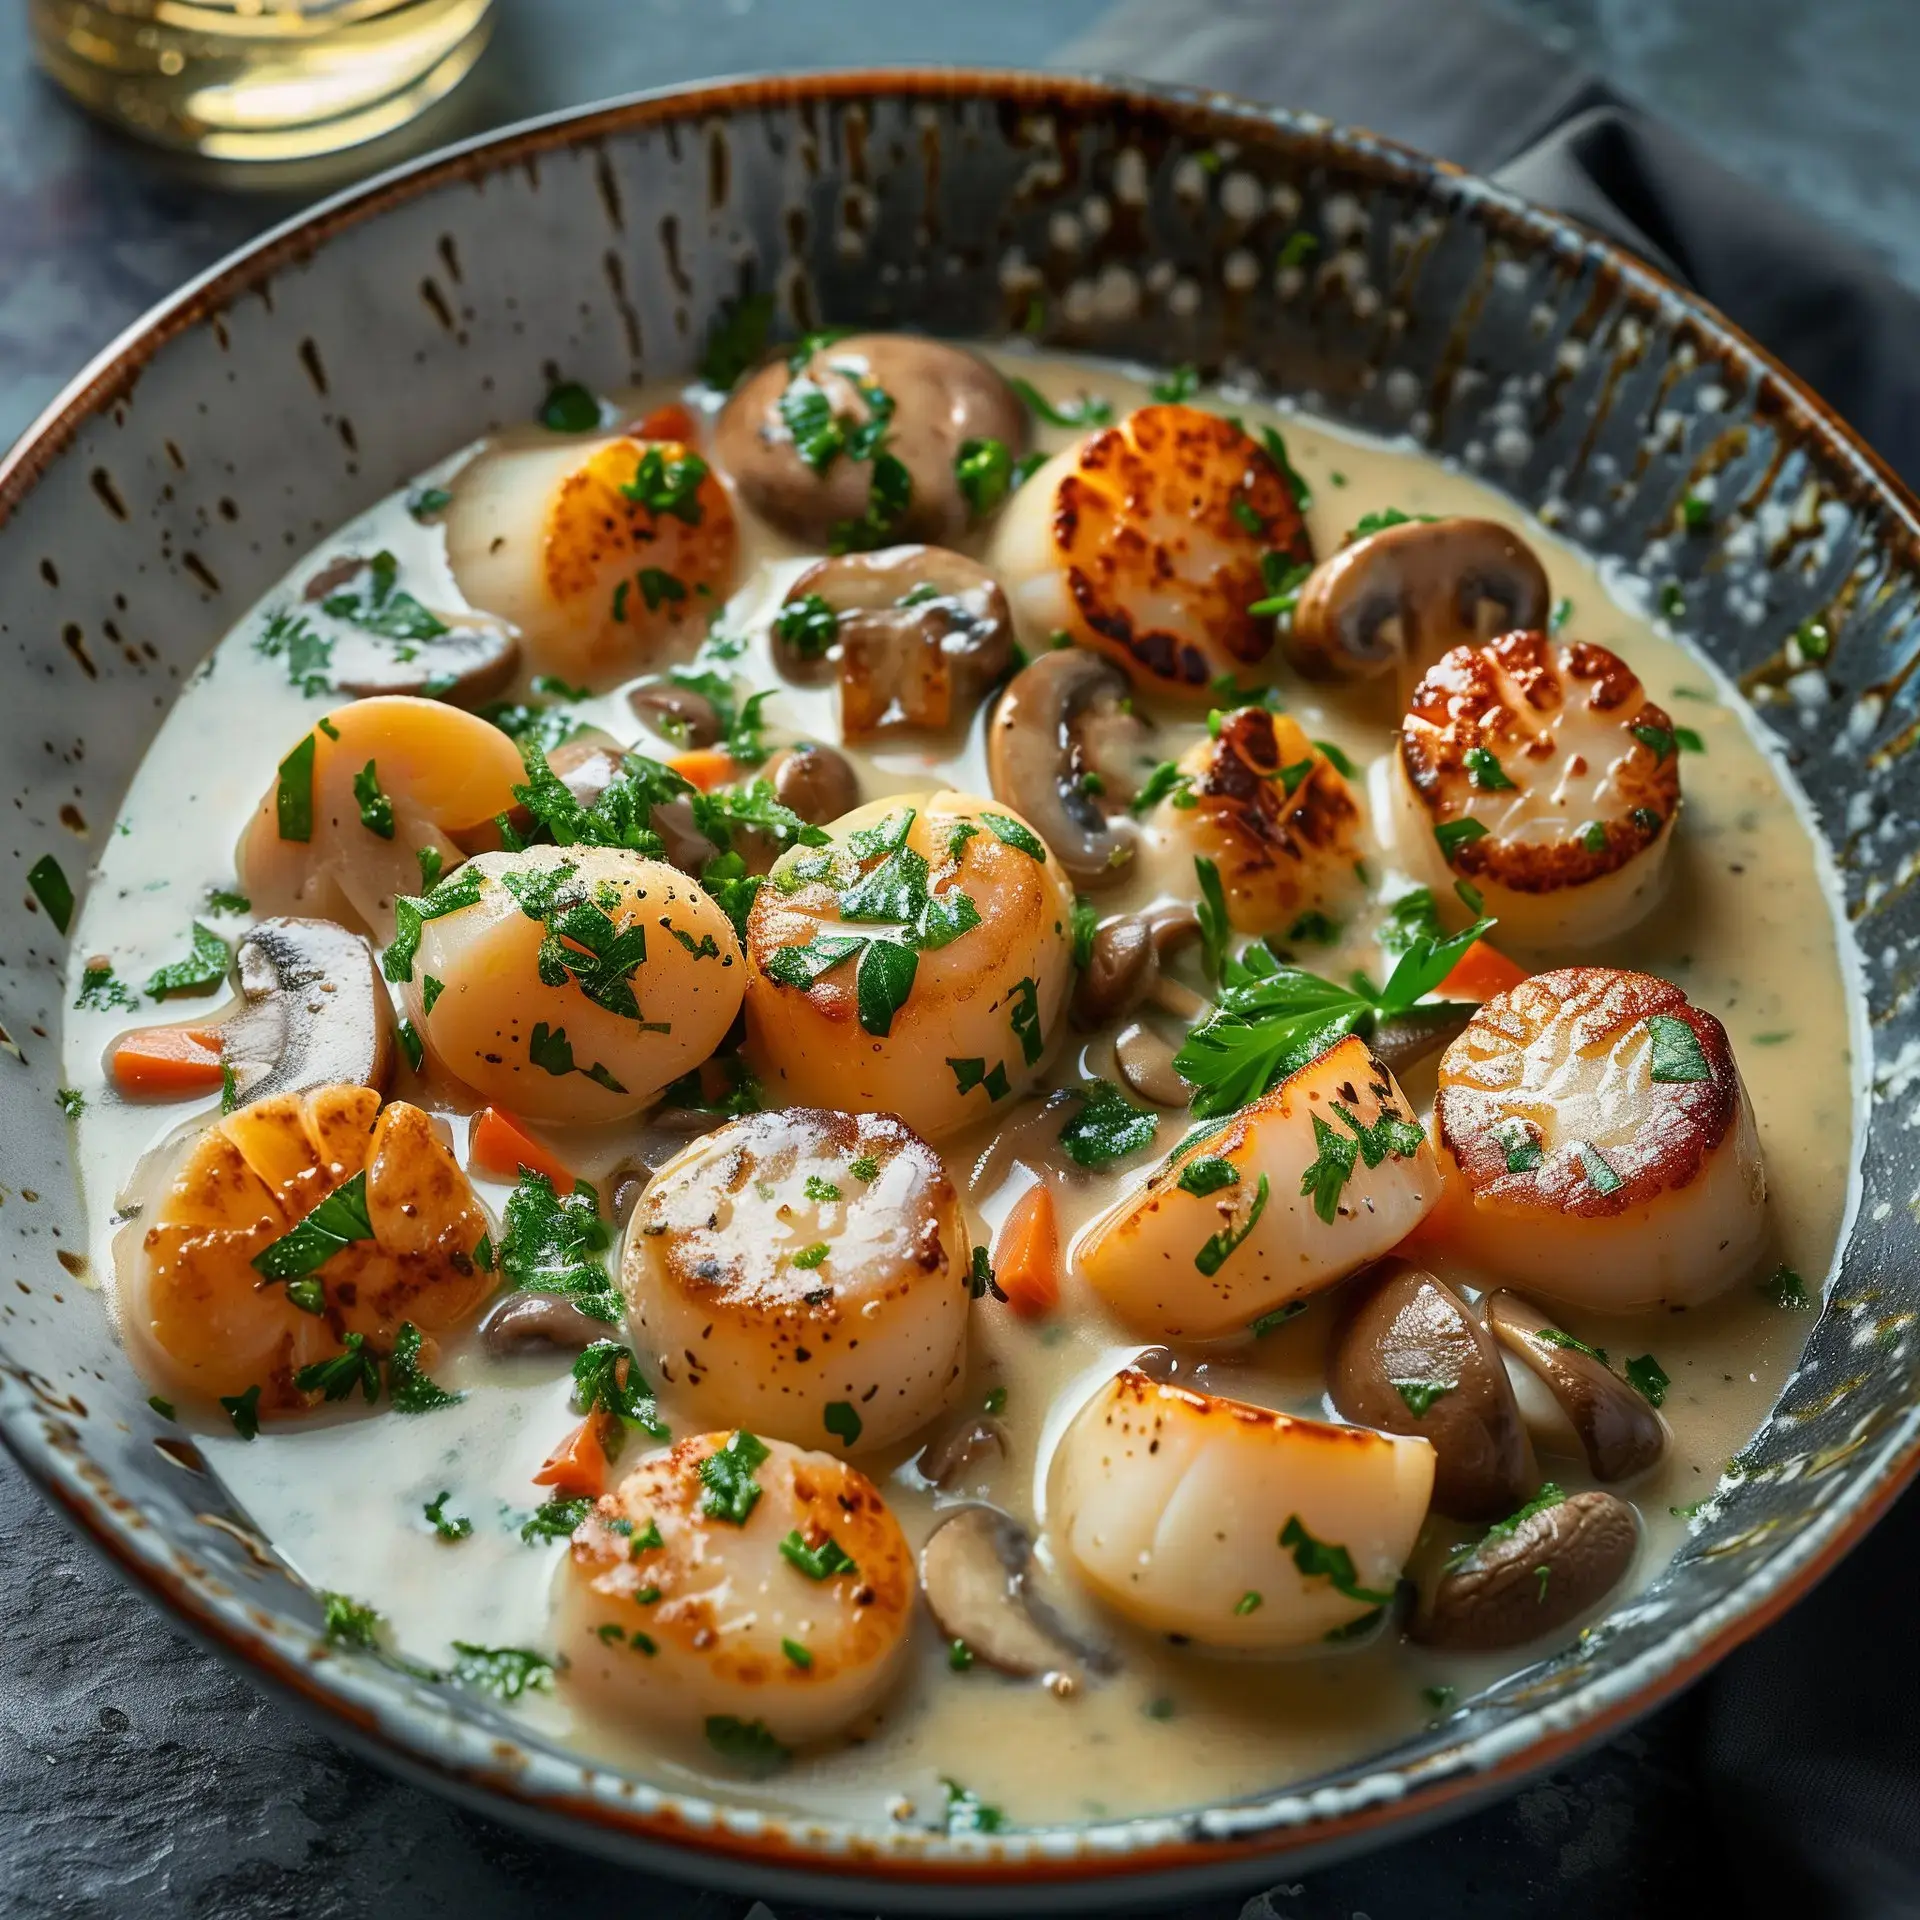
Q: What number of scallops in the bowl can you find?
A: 13